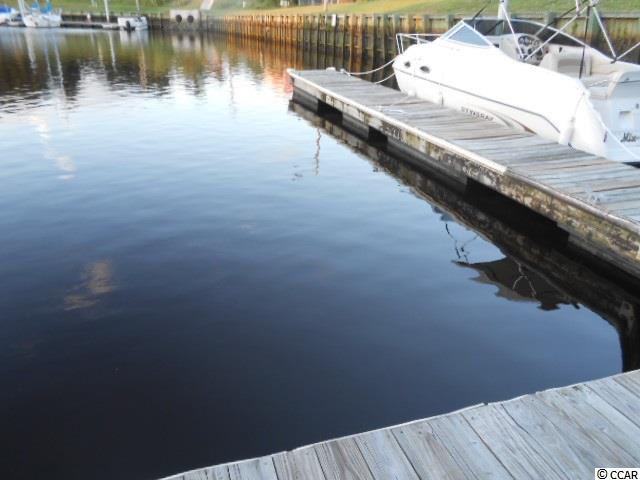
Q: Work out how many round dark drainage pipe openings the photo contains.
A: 2